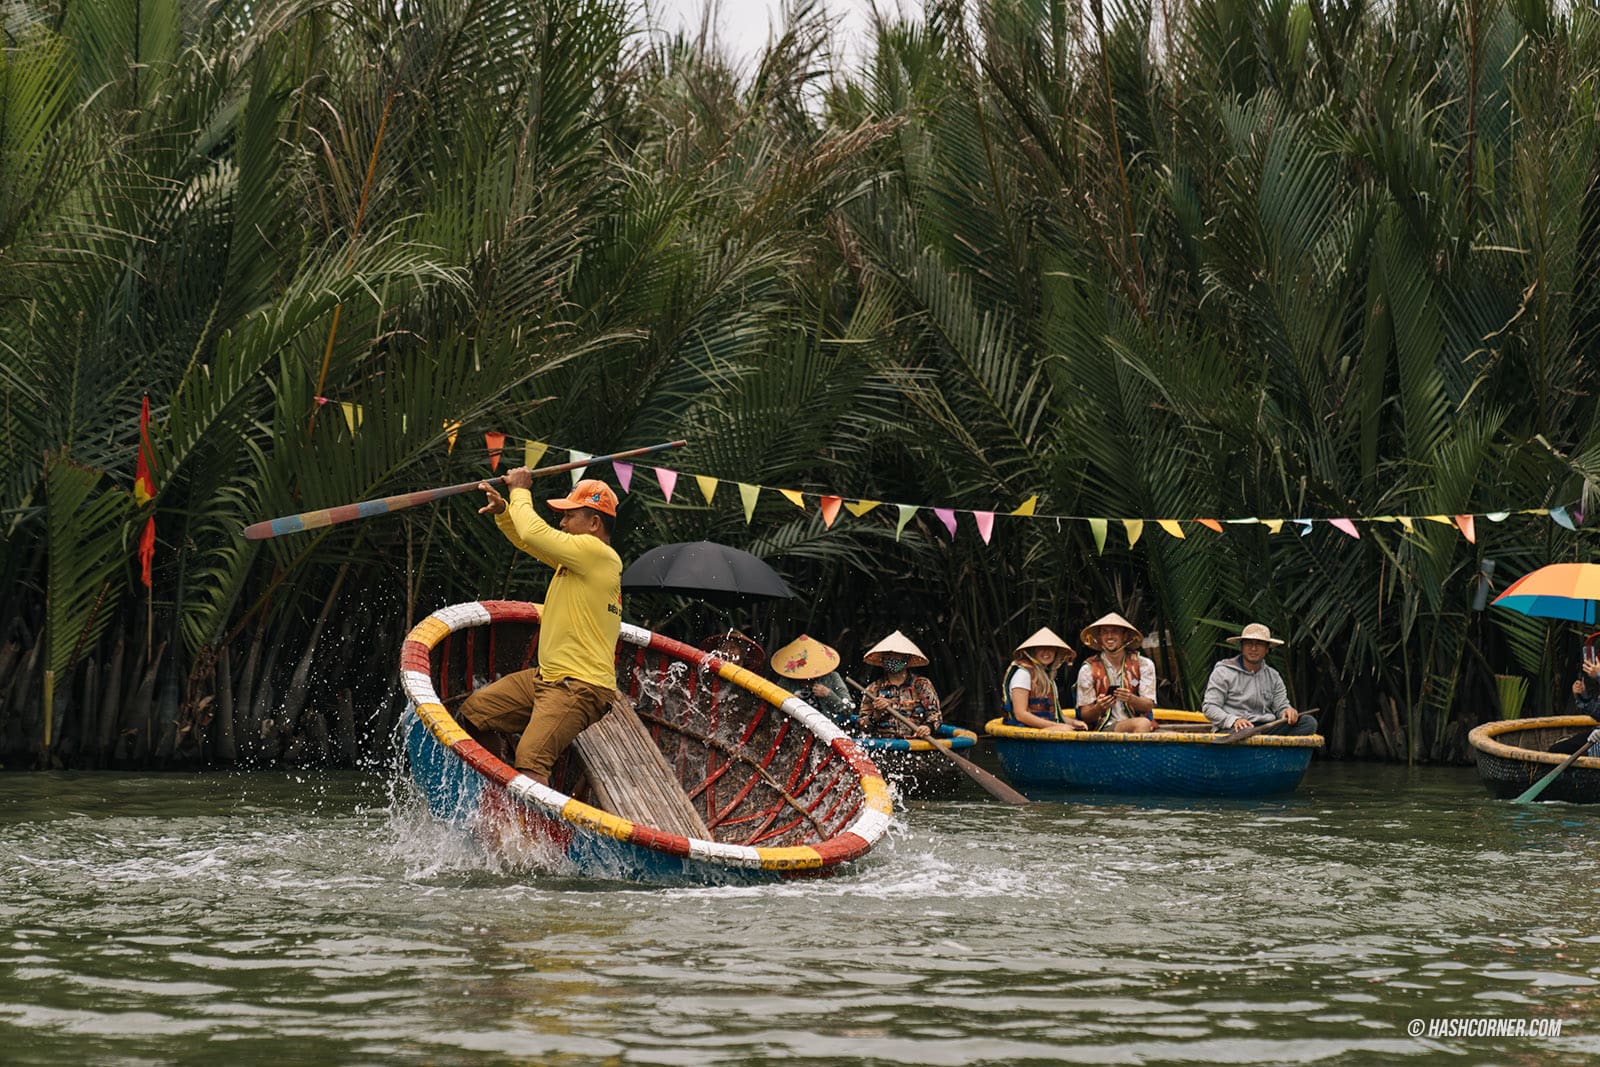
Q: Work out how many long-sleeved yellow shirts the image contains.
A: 1